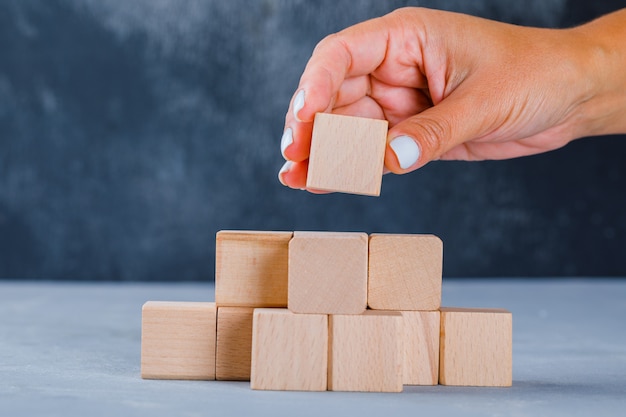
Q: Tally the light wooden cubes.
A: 10